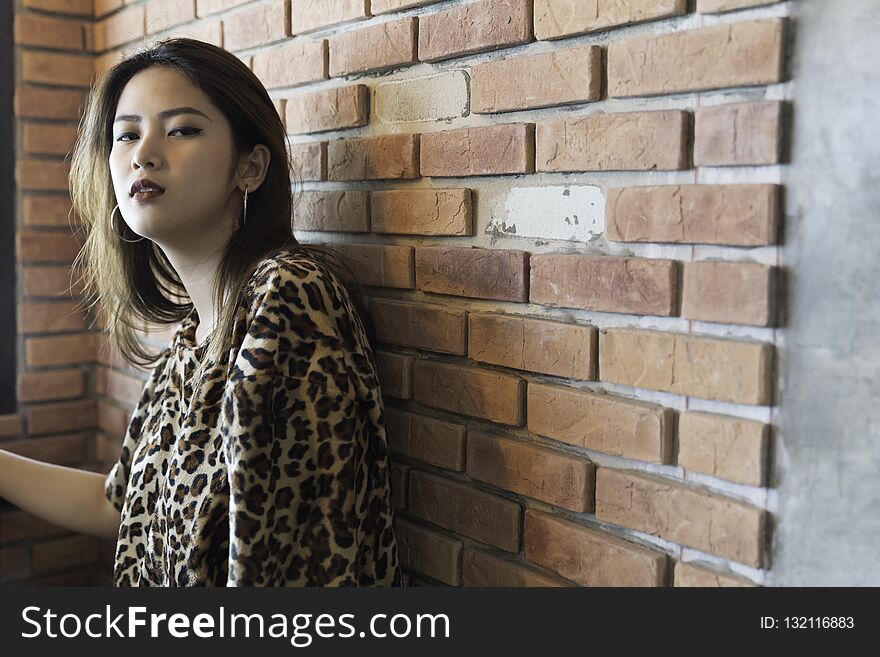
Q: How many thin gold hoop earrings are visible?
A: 2